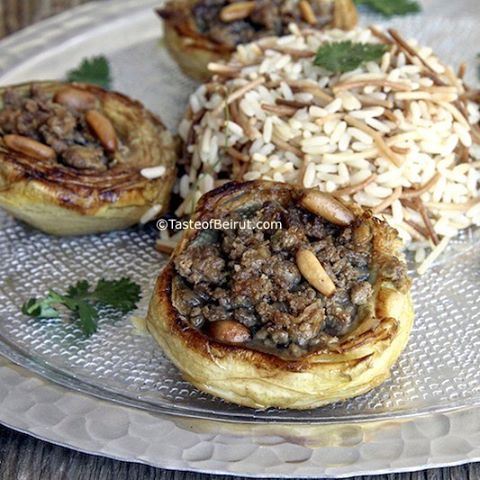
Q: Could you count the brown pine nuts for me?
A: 8